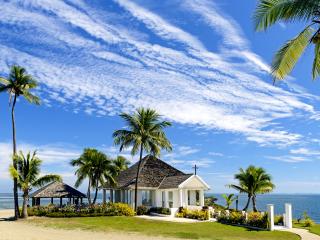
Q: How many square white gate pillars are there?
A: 2